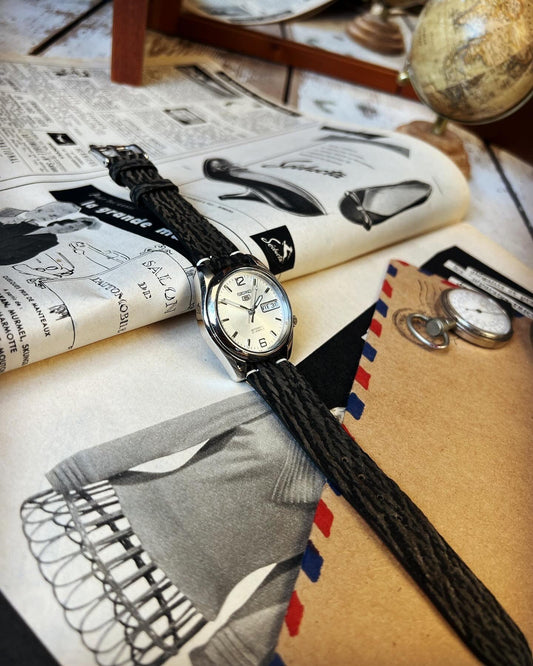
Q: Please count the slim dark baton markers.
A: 9